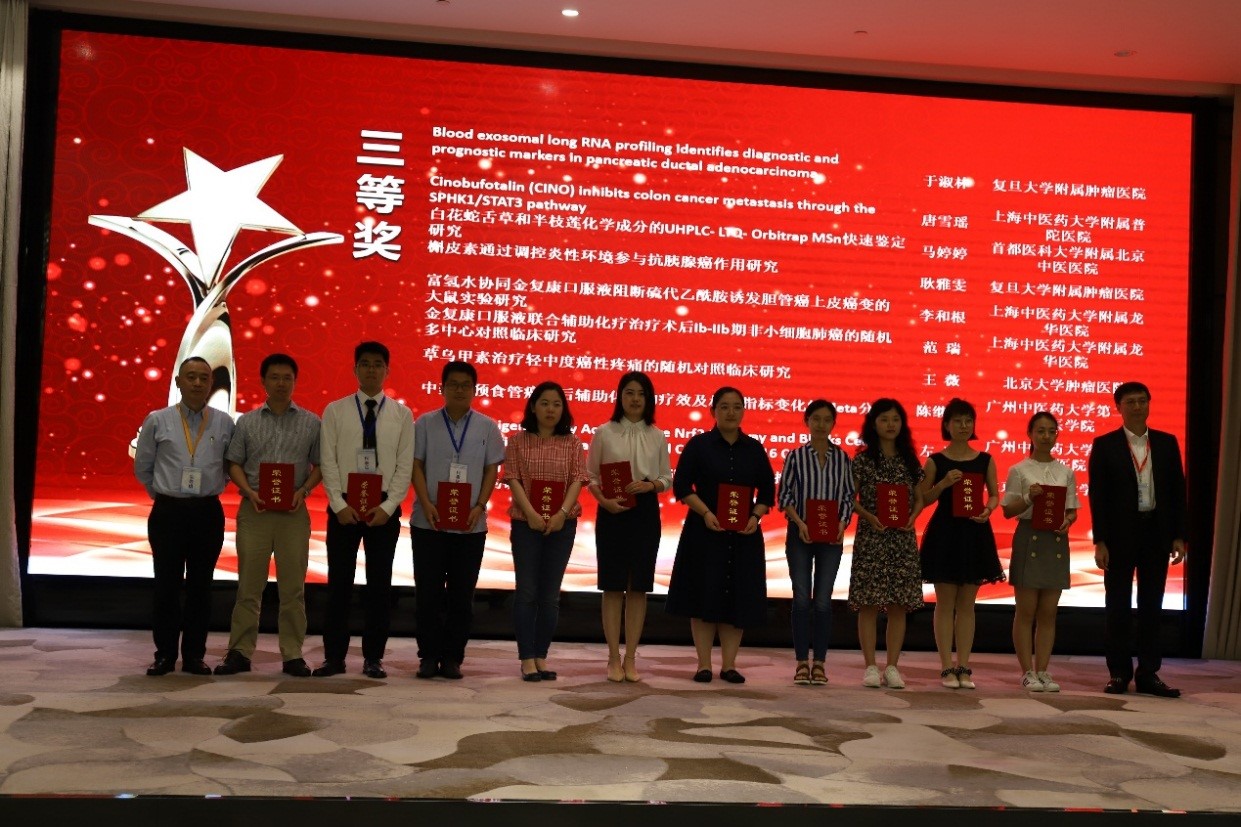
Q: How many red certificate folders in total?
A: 10